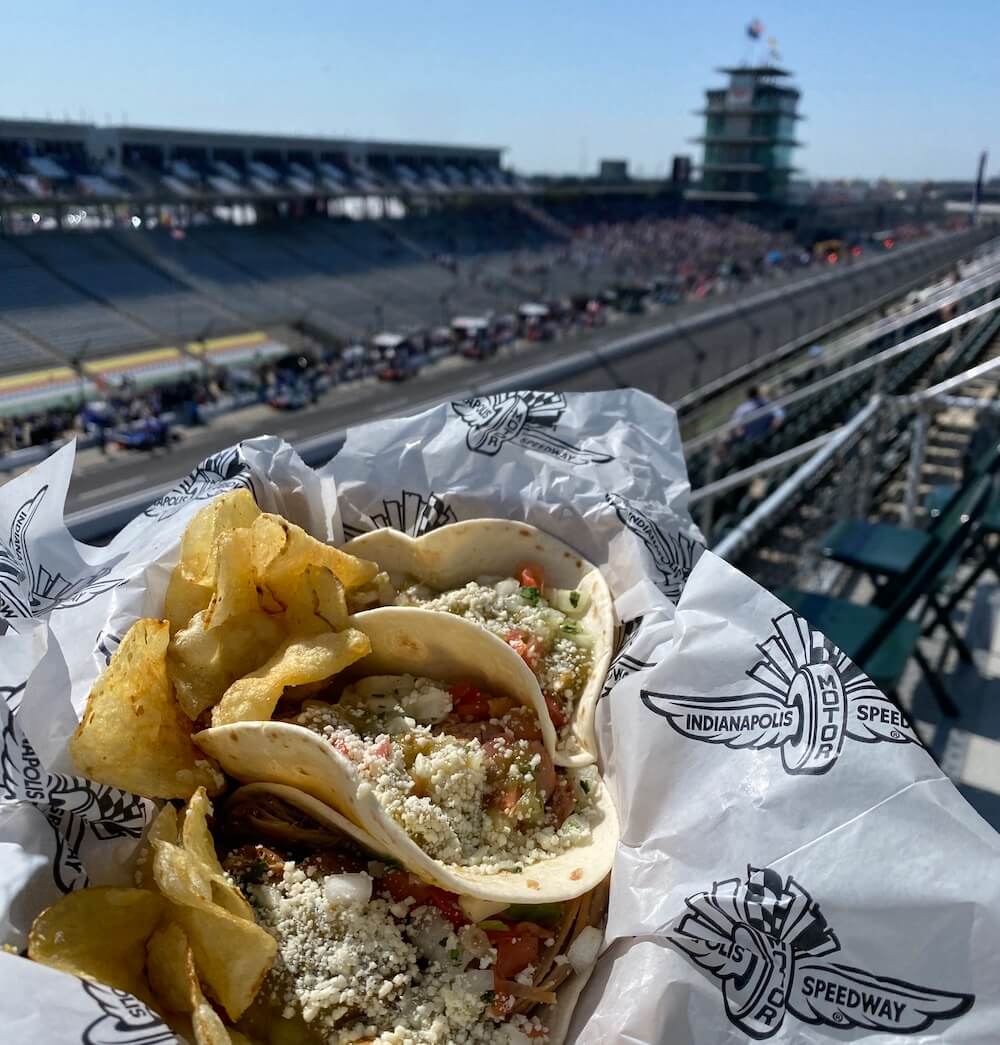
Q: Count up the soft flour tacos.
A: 3